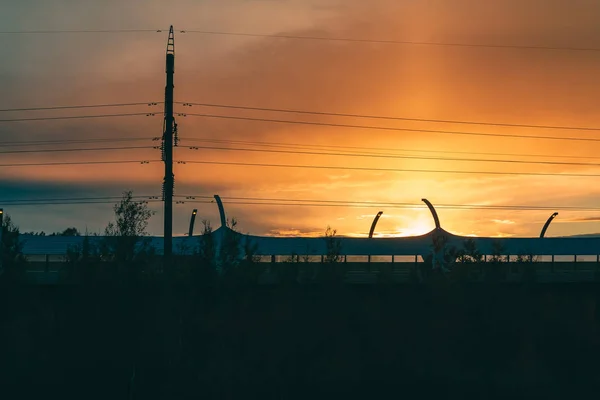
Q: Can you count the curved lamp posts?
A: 5